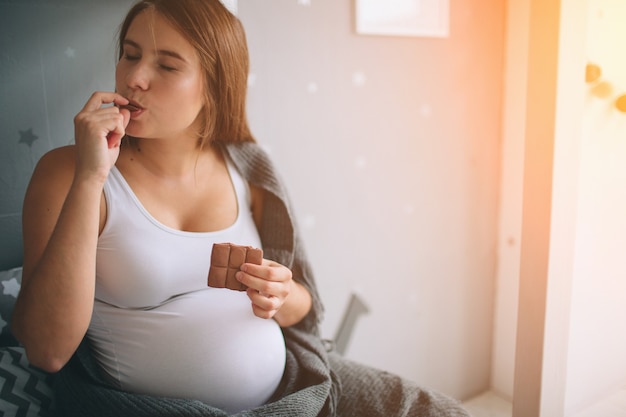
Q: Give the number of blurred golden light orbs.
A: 3